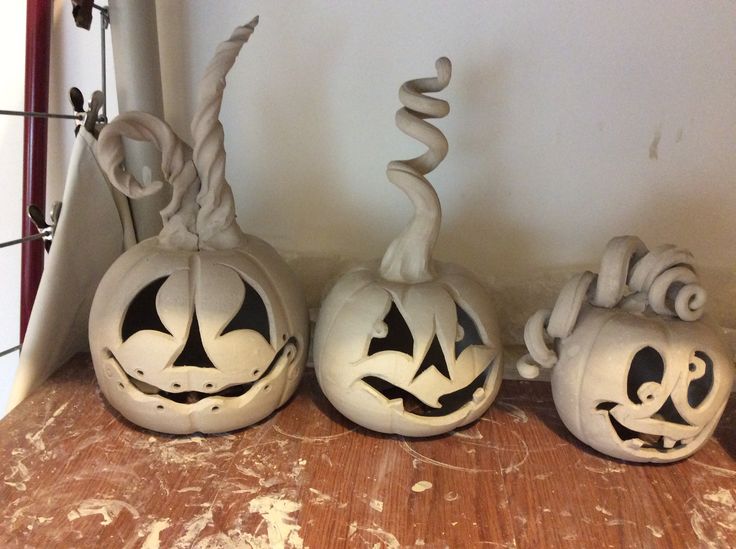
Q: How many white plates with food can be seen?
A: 0